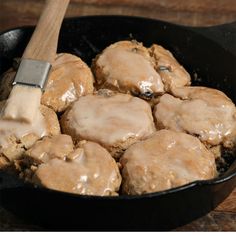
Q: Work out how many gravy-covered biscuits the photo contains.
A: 7